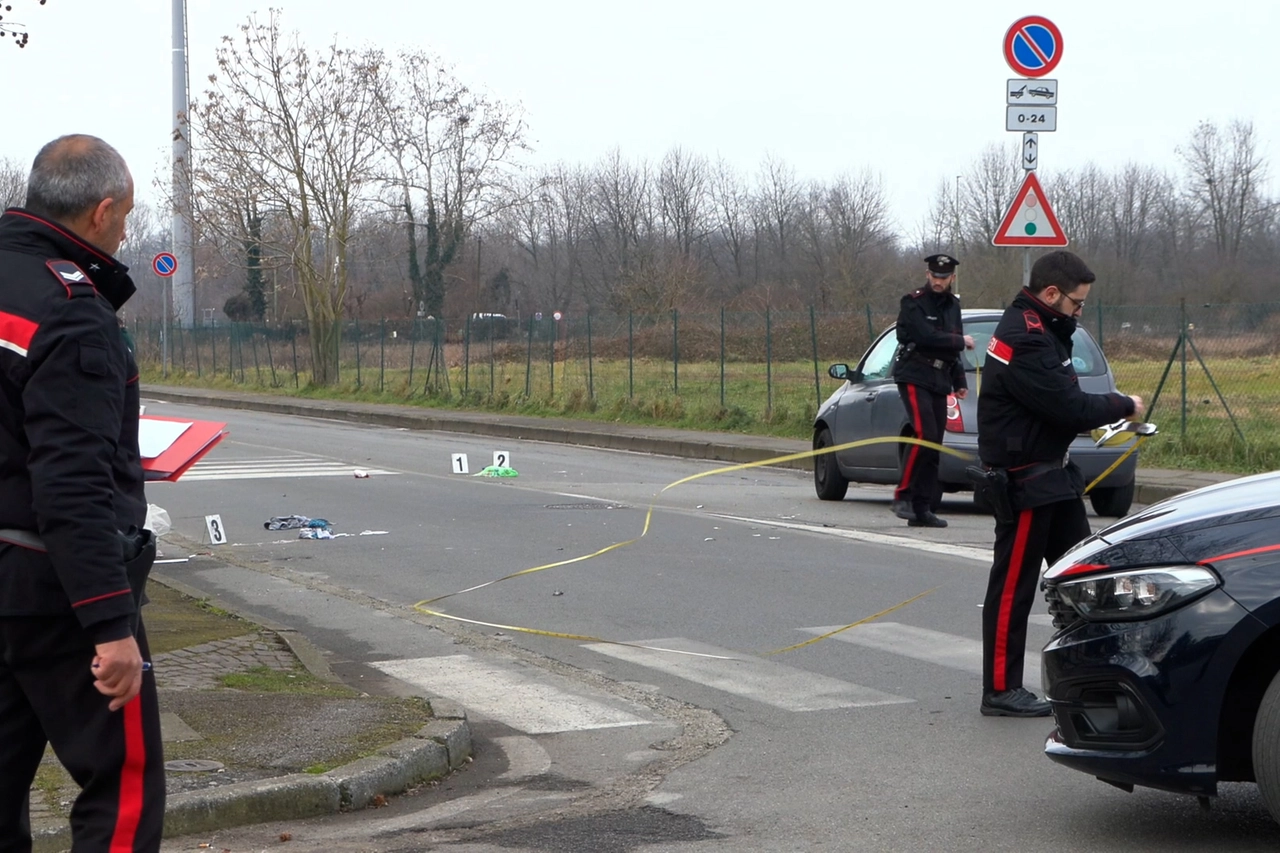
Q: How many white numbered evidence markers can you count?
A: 3